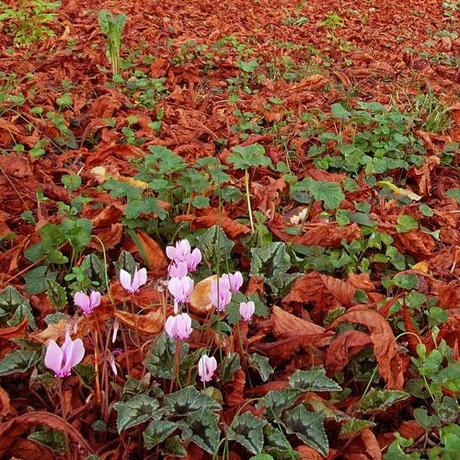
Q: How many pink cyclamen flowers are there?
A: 12